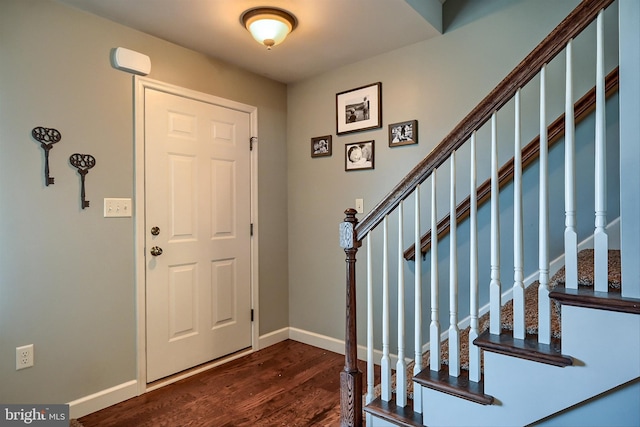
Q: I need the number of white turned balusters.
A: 12